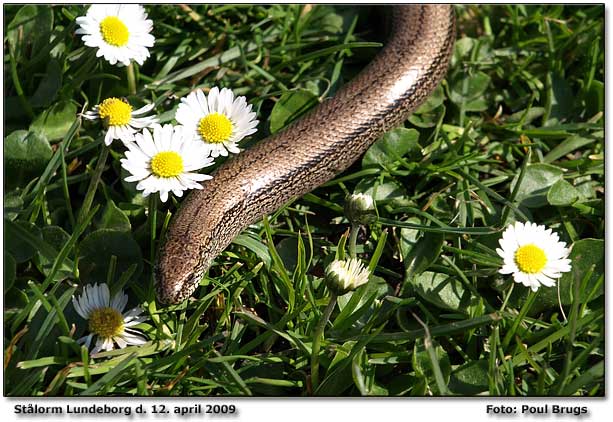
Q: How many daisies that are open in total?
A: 6